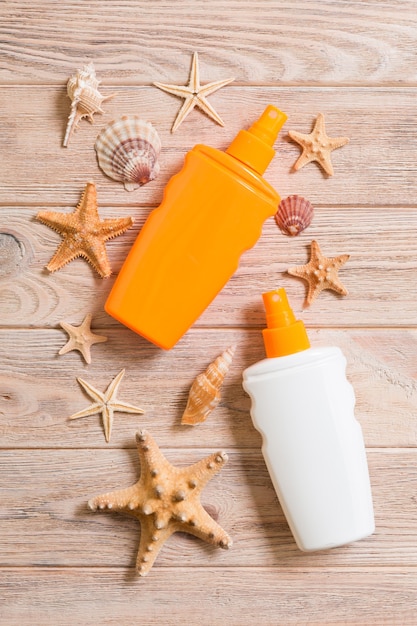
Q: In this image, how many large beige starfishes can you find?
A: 1